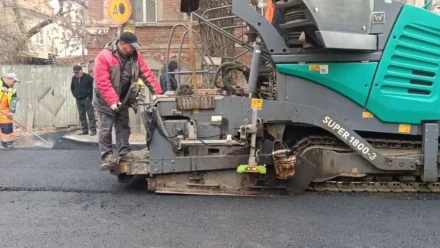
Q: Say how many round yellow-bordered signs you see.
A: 1